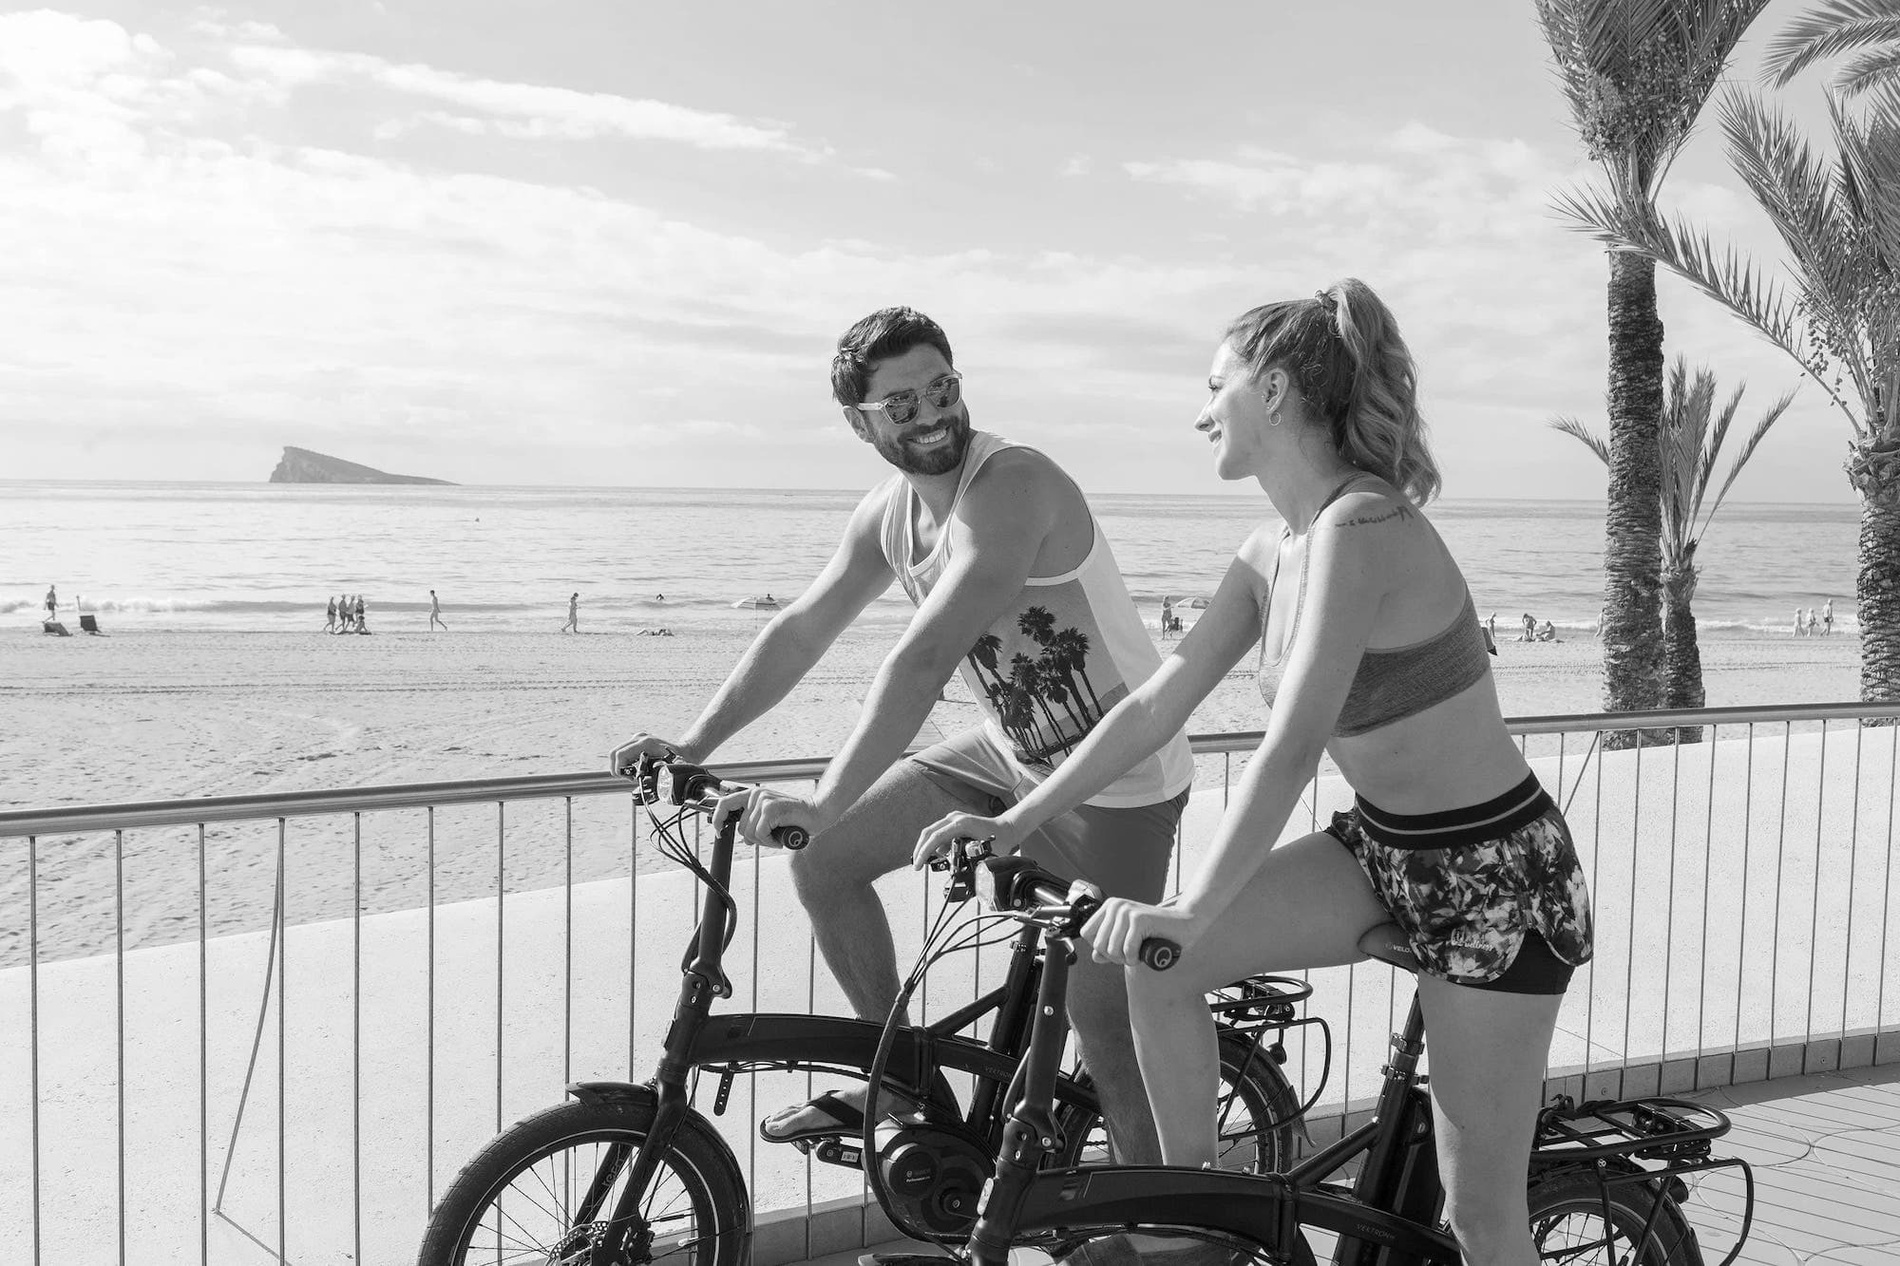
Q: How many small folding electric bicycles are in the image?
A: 2